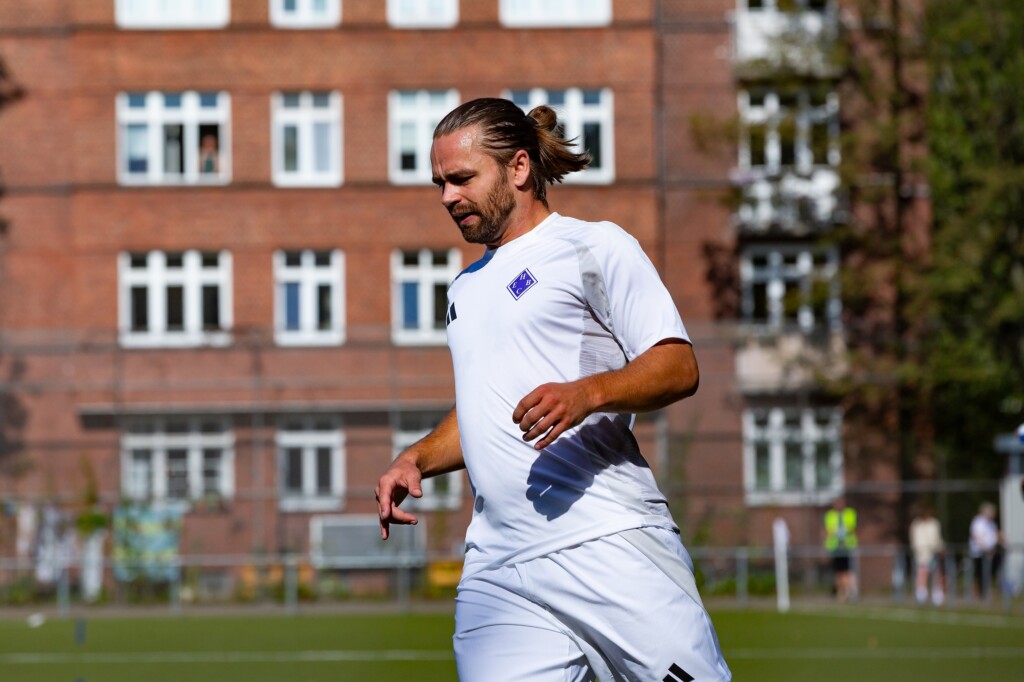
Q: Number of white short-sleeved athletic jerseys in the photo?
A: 1